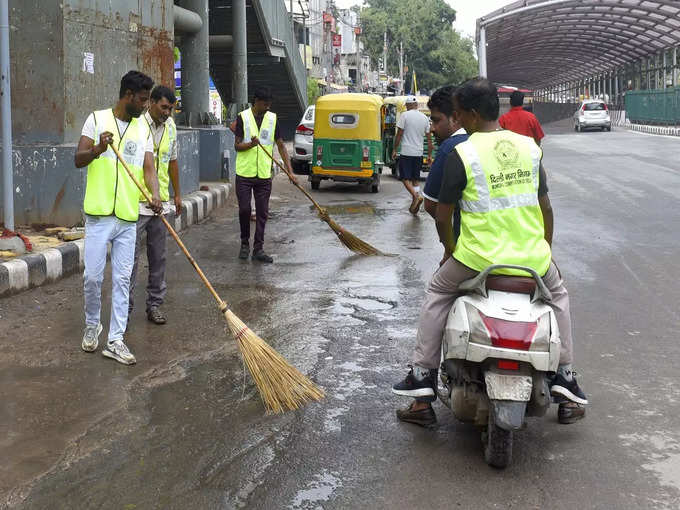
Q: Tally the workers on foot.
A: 3